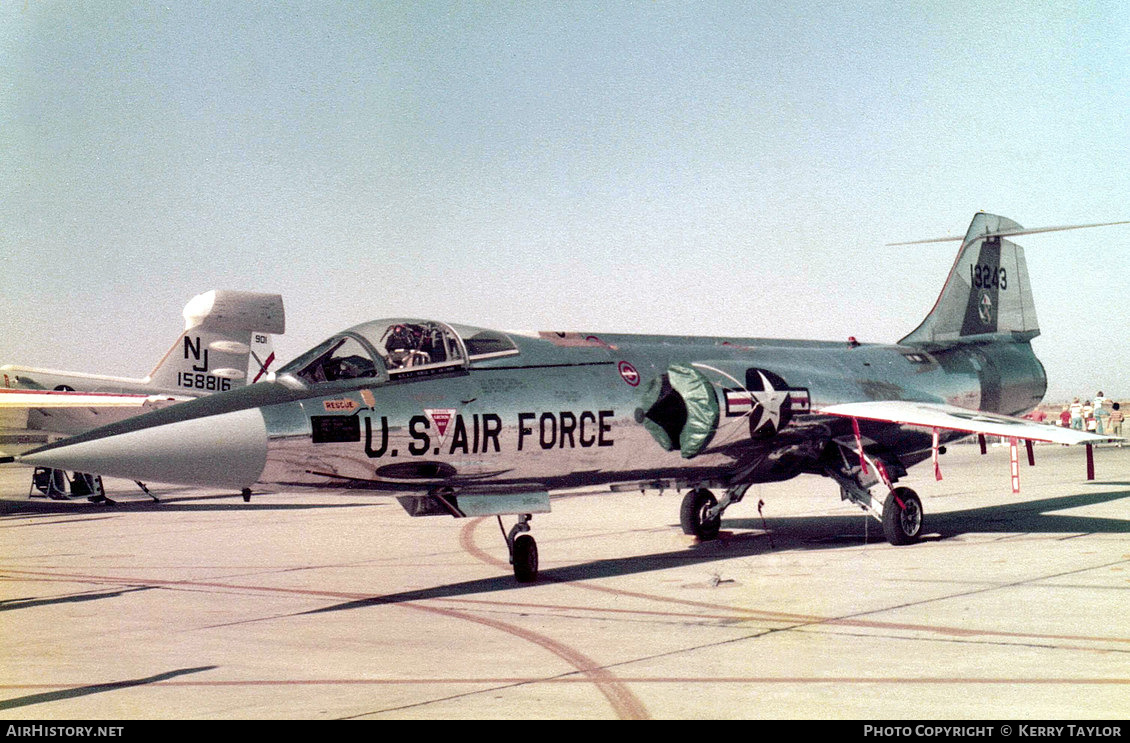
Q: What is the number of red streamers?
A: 7